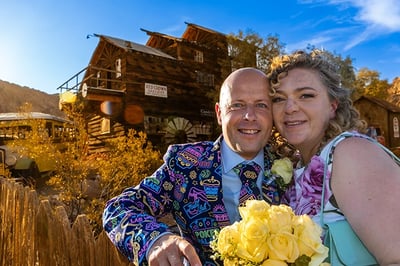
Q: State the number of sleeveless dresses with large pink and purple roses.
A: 1